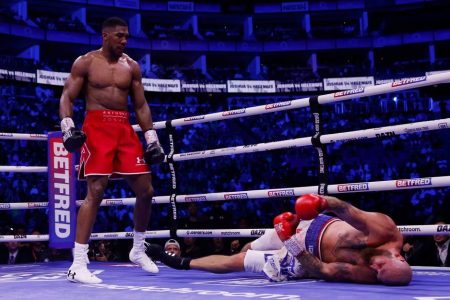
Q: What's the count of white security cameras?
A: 0